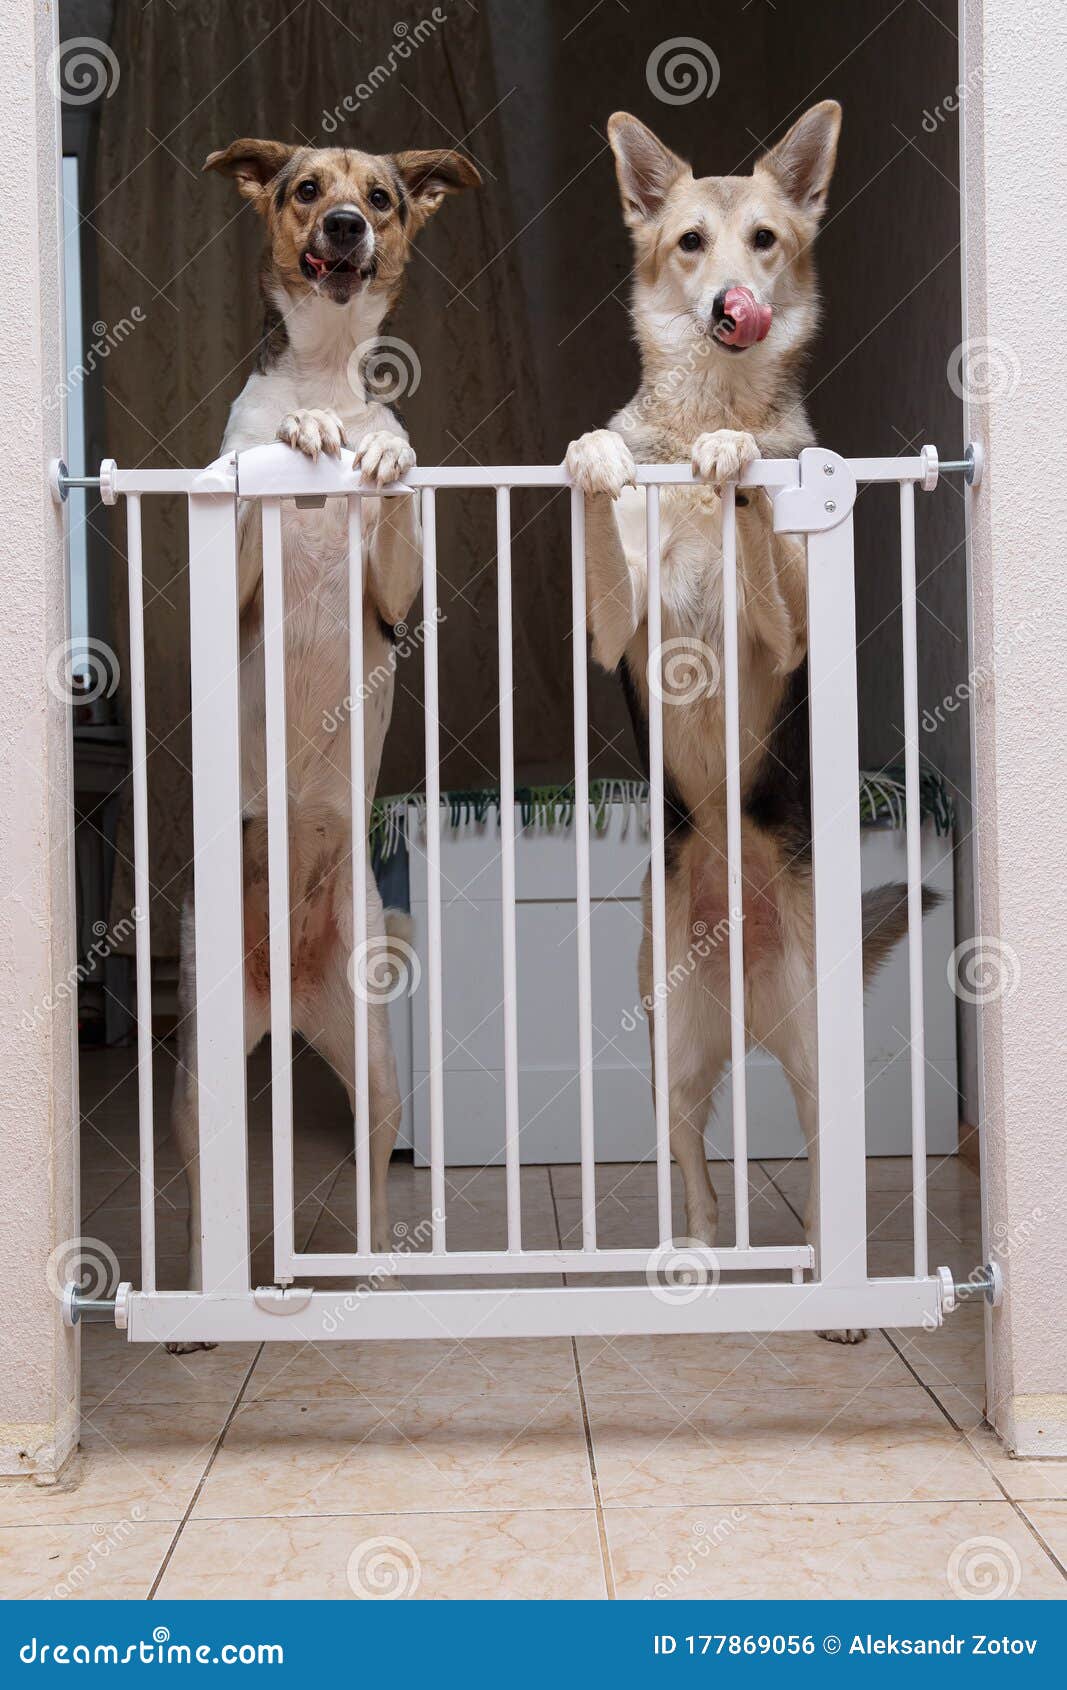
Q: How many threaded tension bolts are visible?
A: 4